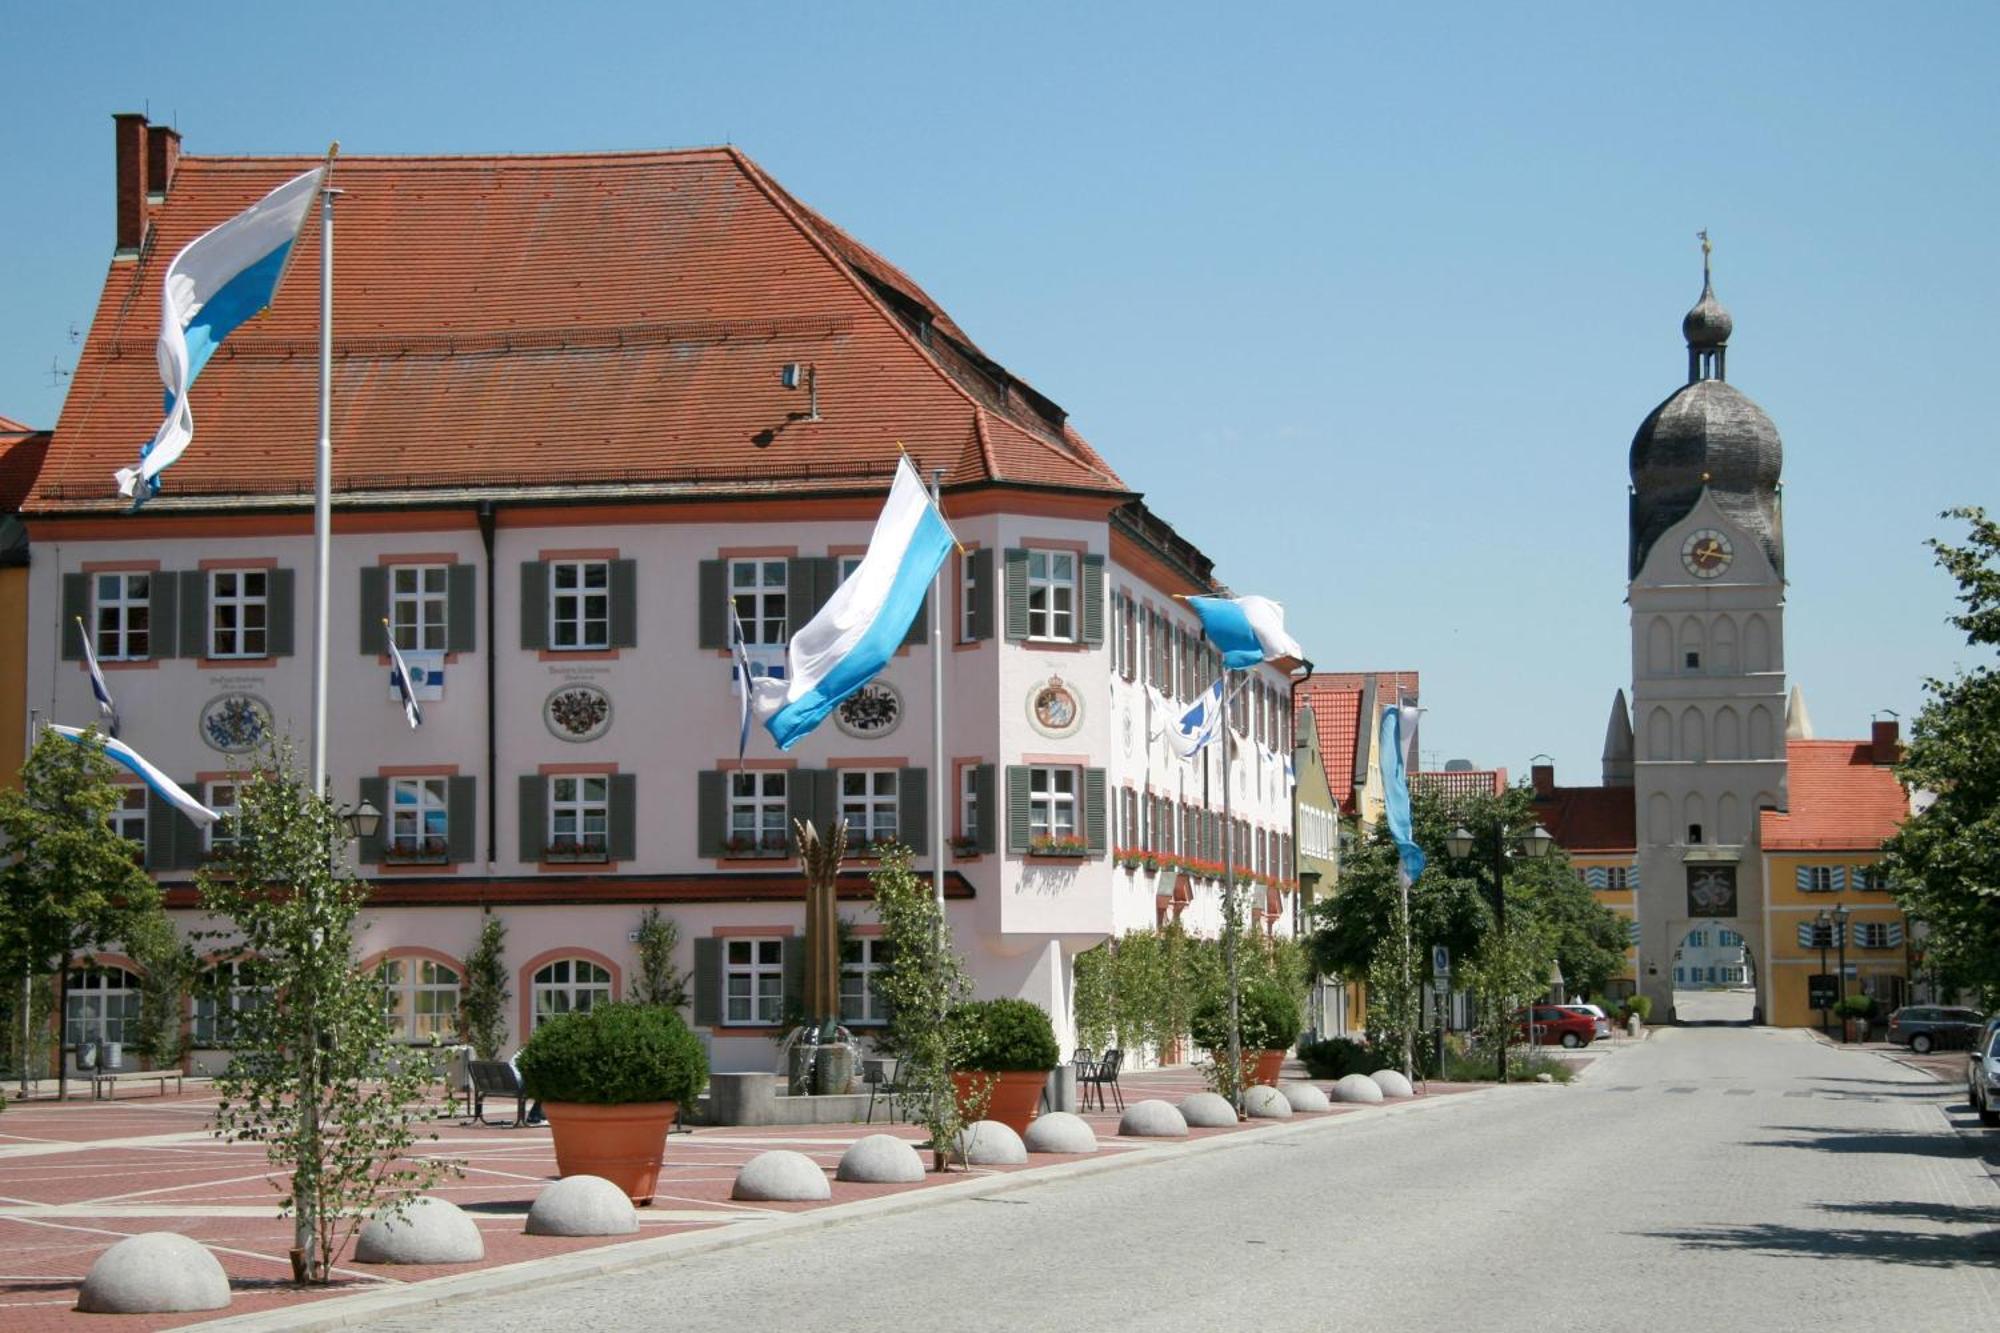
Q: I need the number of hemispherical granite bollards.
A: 13